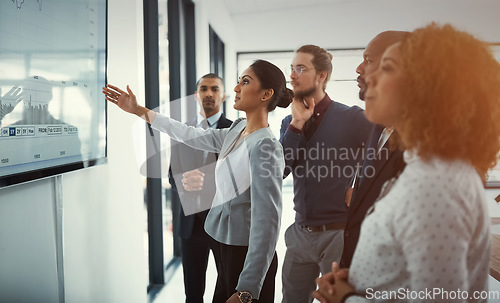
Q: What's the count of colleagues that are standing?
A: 5